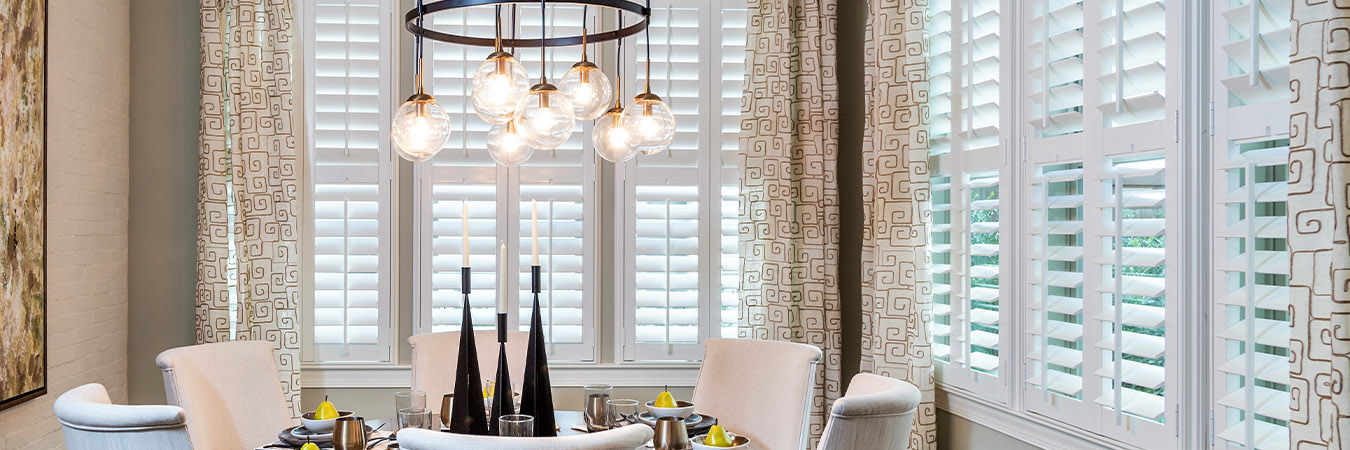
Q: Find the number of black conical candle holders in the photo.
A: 3